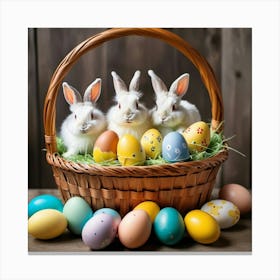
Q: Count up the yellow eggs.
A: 6